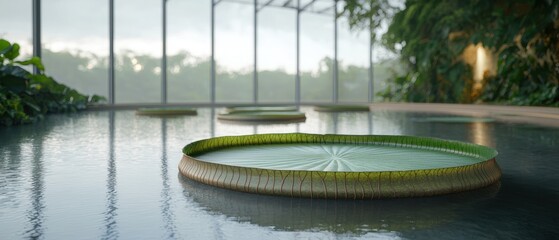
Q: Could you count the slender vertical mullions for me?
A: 8